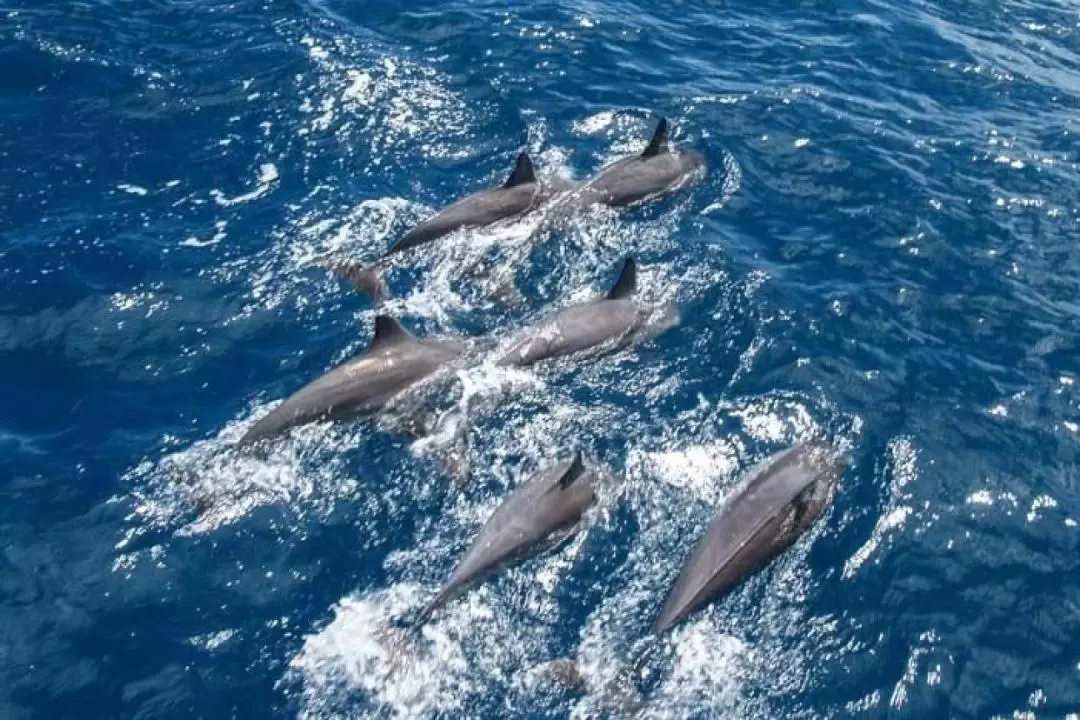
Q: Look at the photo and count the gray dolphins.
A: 6